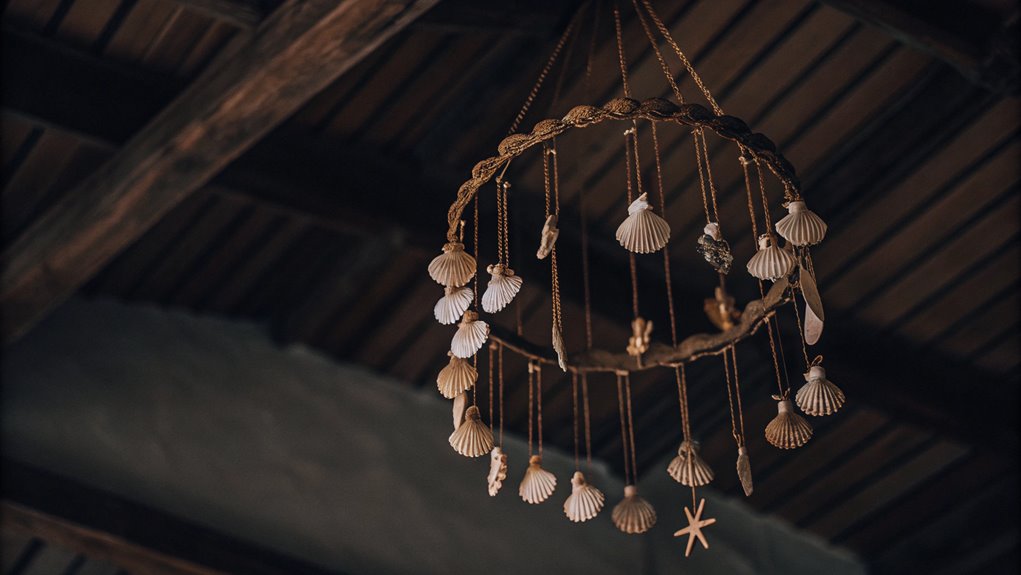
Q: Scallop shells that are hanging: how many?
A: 15